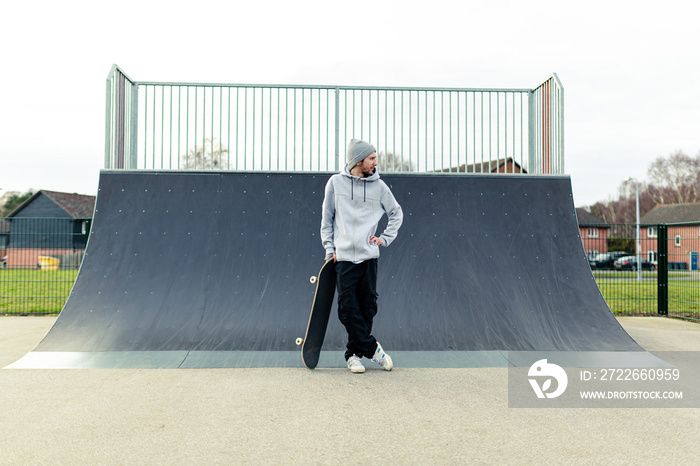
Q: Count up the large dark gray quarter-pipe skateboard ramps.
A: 1